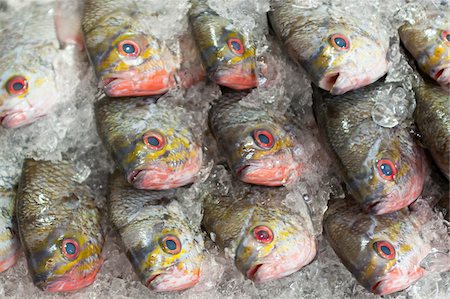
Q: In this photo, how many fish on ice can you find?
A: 14